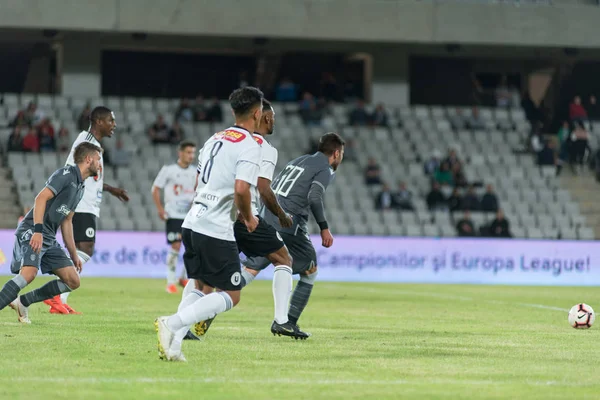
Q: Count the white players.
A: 4